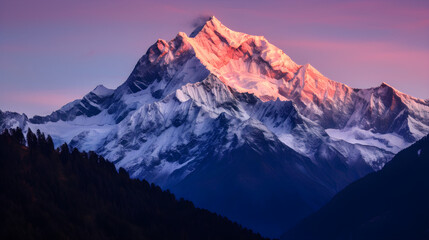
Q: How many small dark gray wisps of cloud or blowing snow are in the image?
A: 1